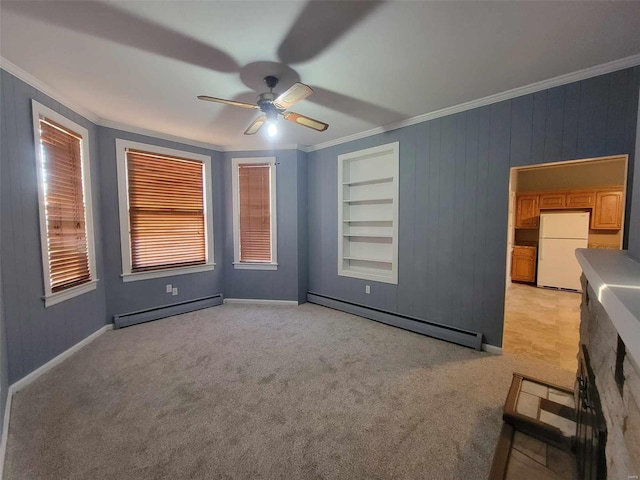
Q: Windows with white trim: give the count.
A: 3